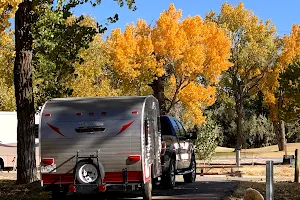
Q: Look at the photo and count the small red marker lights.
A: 5